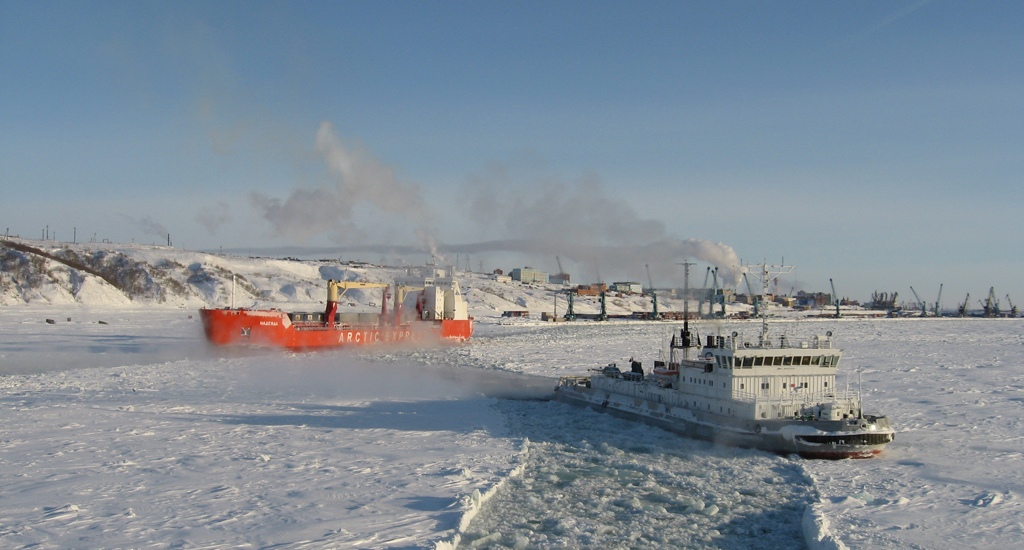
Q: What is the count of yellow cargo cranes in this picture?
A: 2